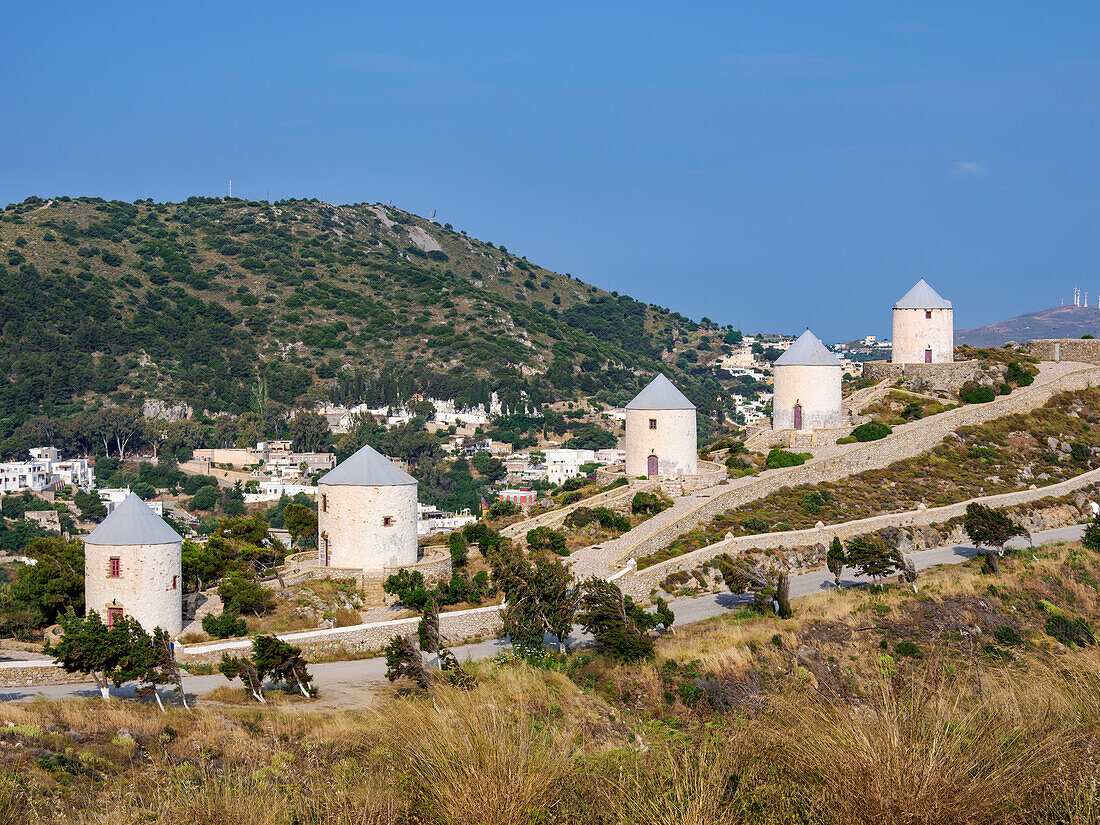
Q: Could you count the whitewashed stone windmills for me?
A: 5